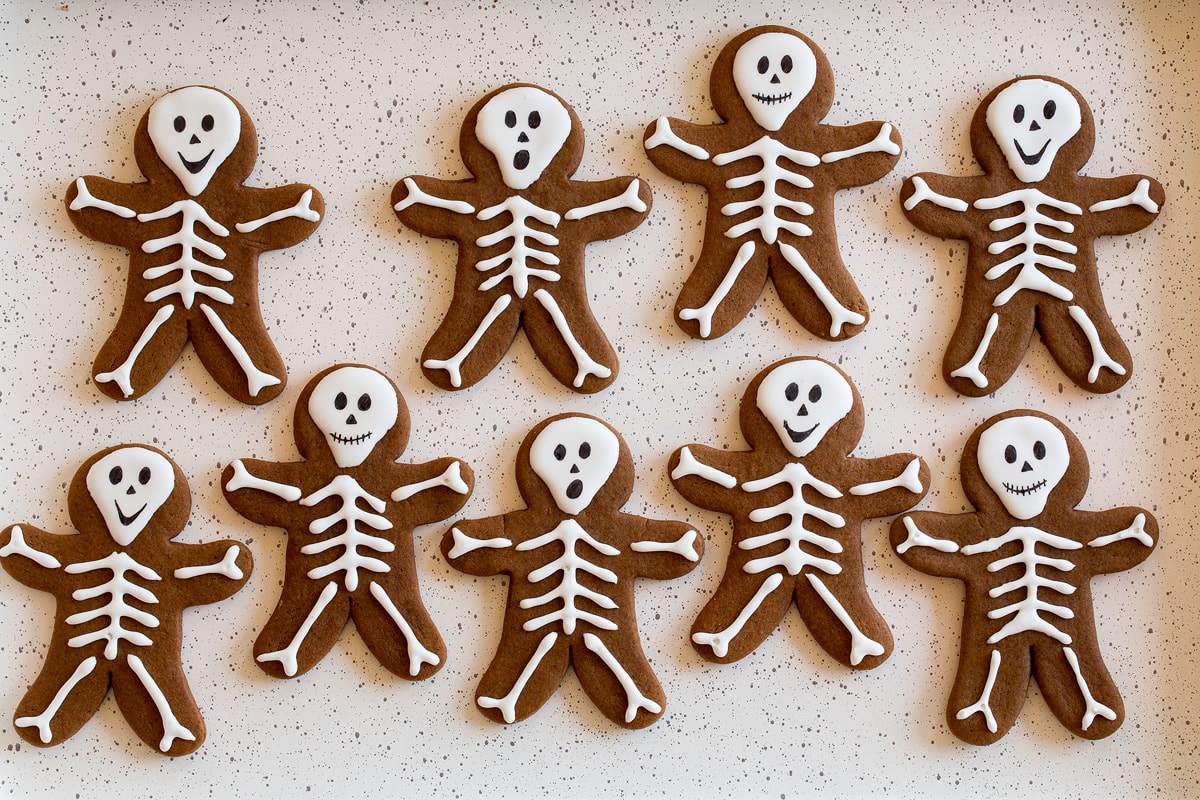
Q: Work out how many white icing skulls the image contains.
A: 9